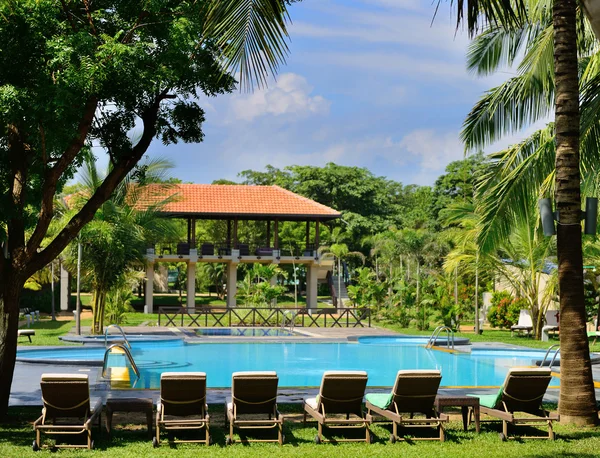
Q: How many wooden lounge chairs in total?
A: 6